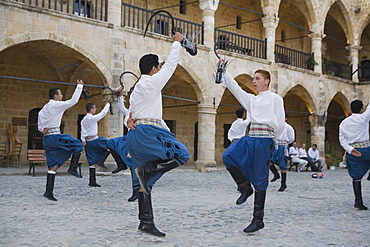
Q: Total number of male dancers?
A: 8